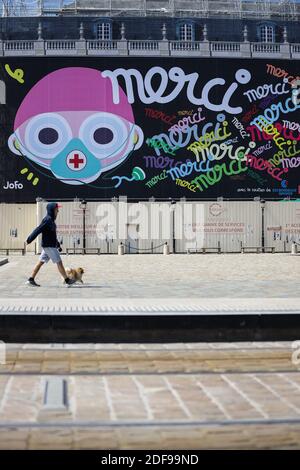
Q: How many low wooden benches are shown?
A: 4